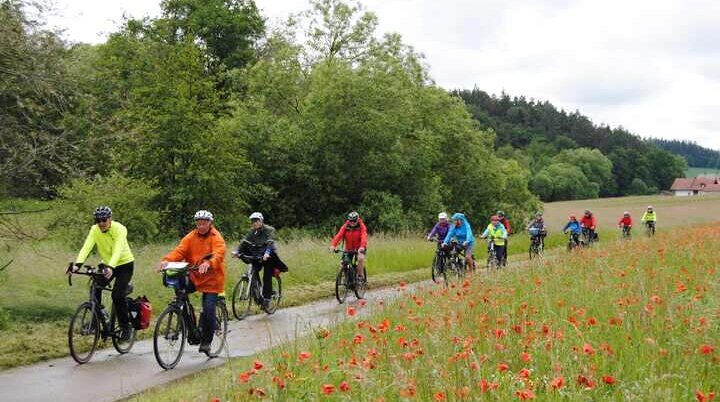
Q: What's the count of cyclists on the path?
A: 13